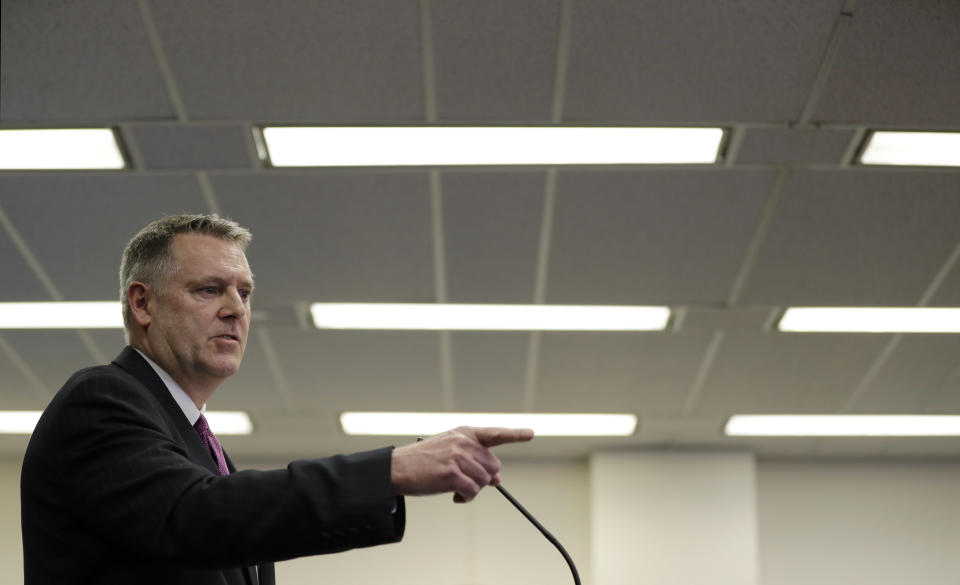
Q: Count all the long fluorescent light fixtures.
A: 9